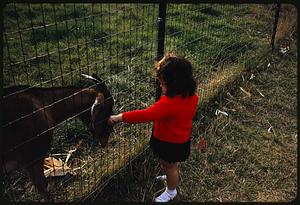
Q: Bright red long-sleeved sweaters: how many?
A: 1